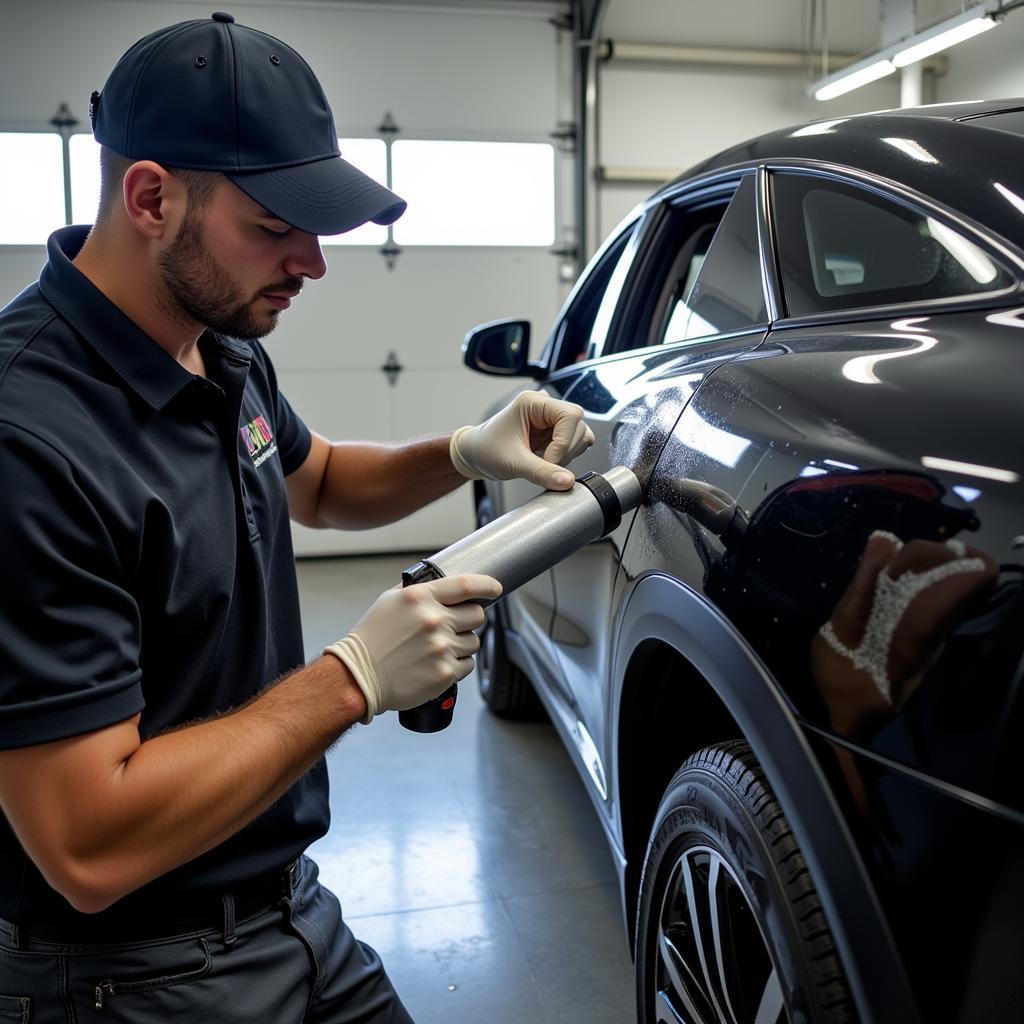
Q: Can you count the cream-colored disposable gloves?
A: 2